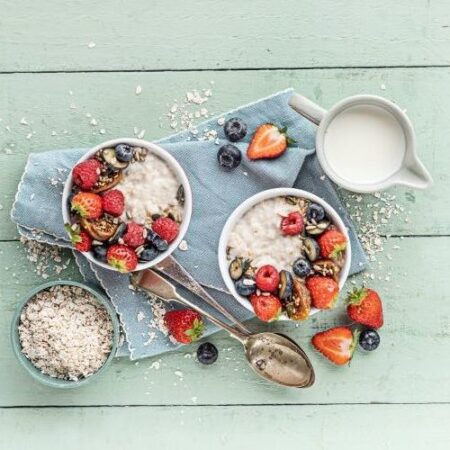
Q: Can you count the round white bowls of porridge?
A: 2